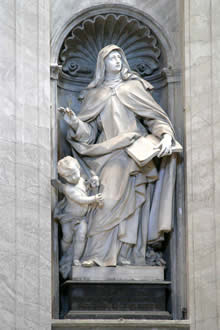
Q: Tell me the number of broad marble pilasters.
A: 2